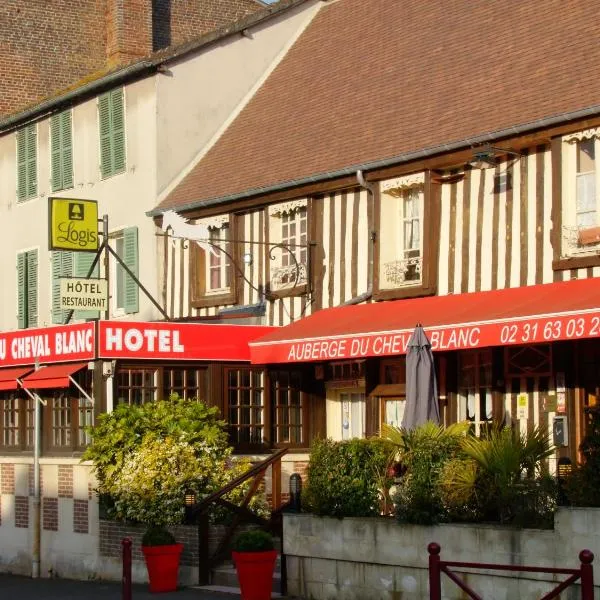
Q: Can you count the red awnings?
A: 3